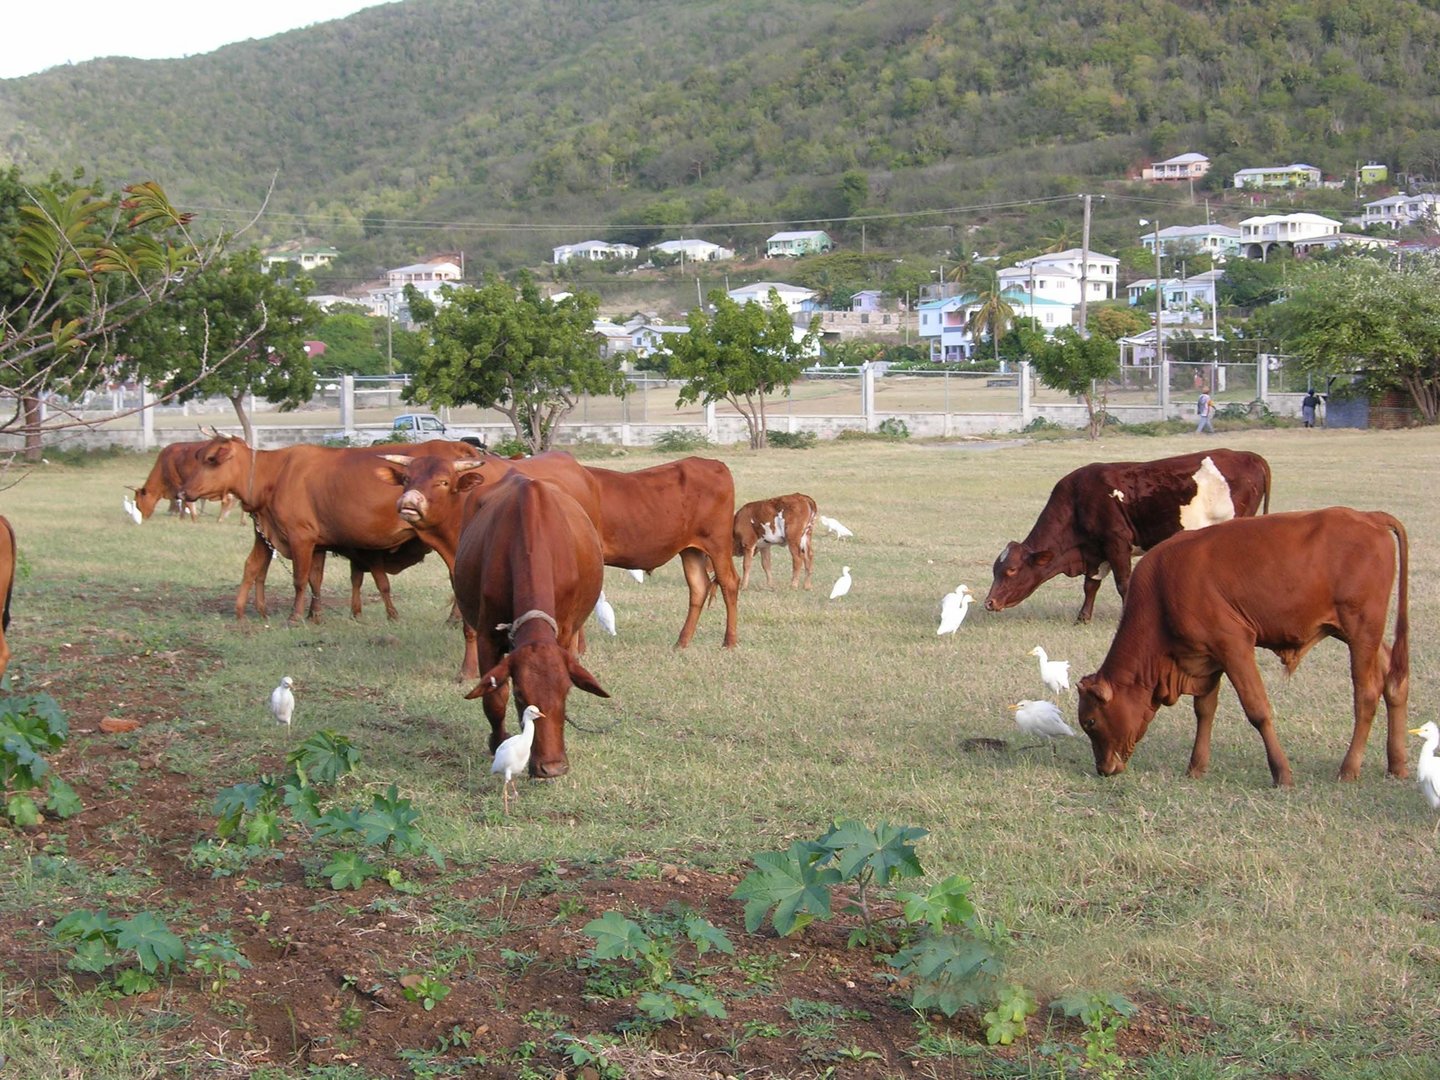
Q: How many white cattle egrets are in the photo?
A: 13